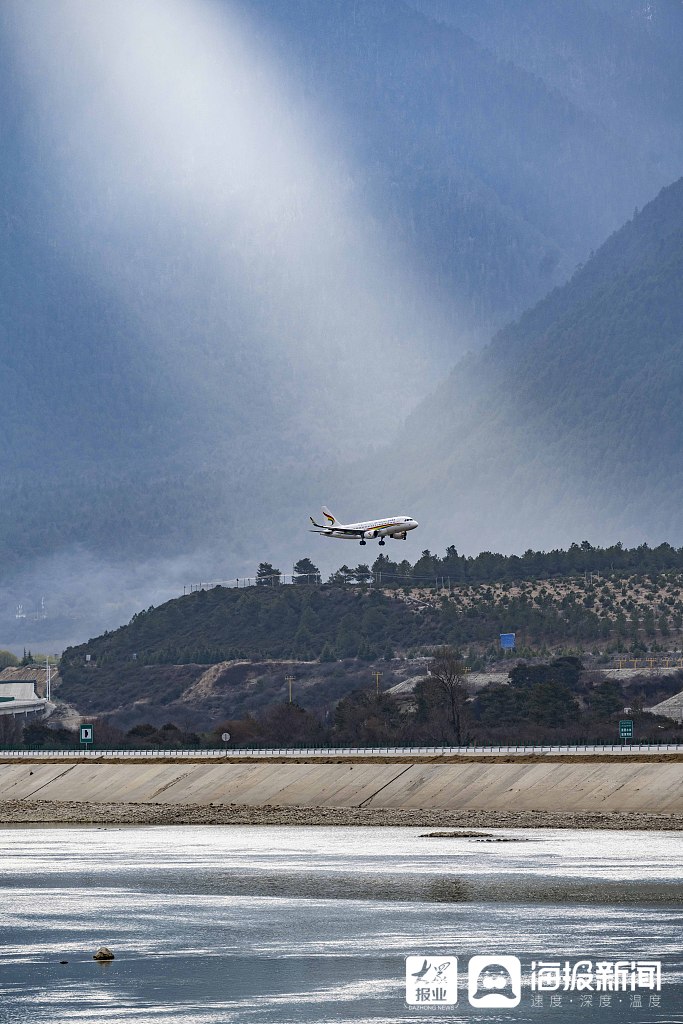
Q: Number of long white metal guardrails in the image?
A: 1